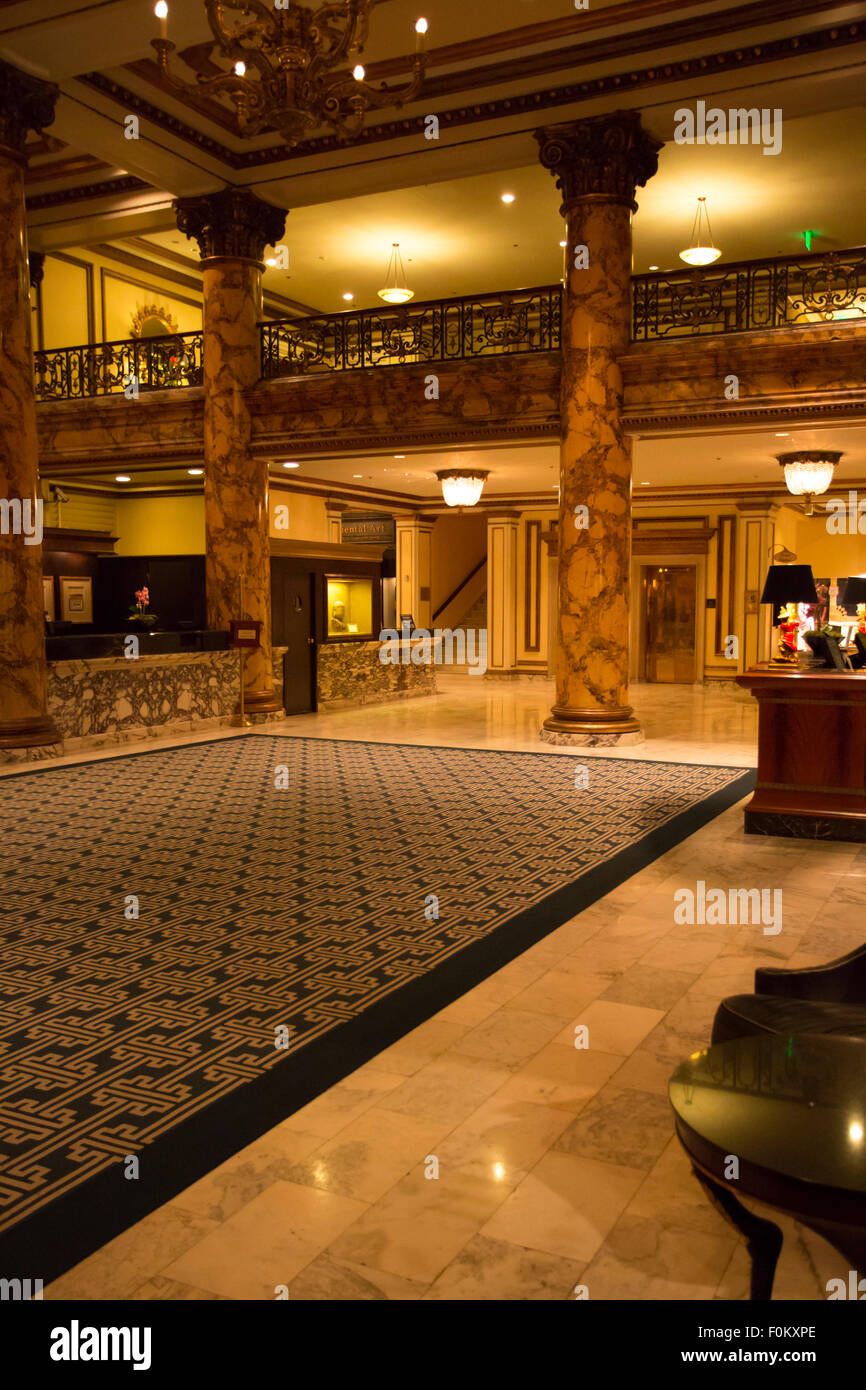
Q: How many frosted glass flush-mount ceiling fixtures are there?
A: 2